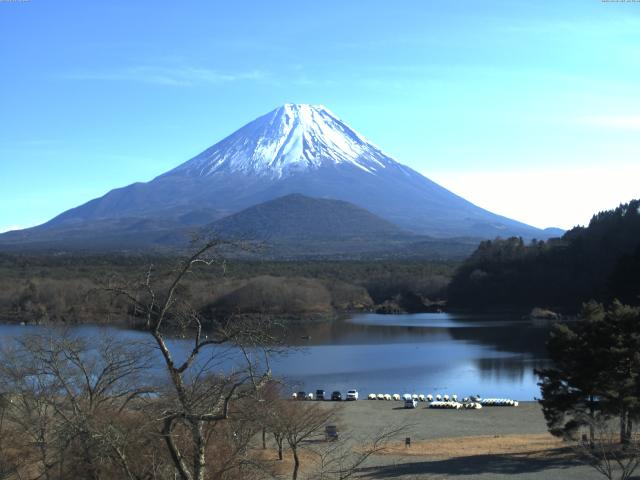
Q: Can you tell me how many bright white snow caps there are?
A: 1